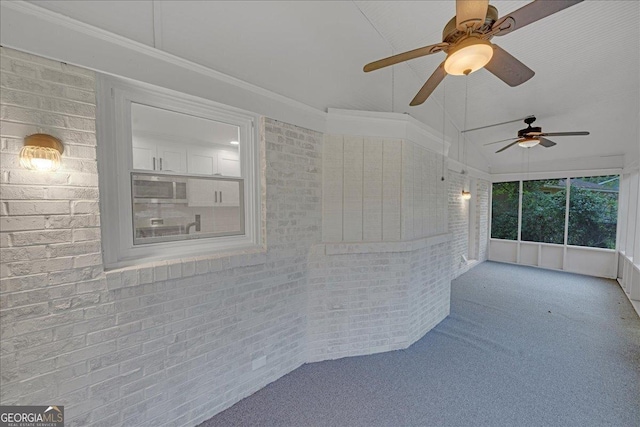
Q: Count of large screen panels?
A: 3